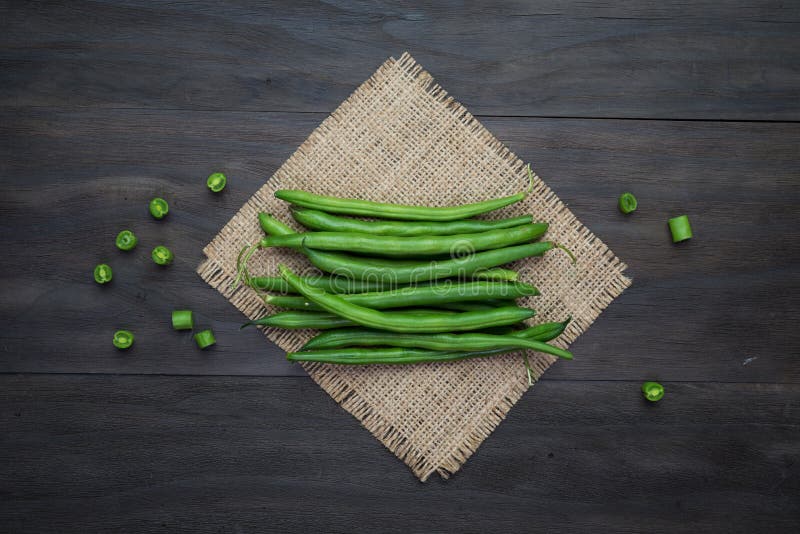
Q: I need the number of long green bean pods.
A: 11